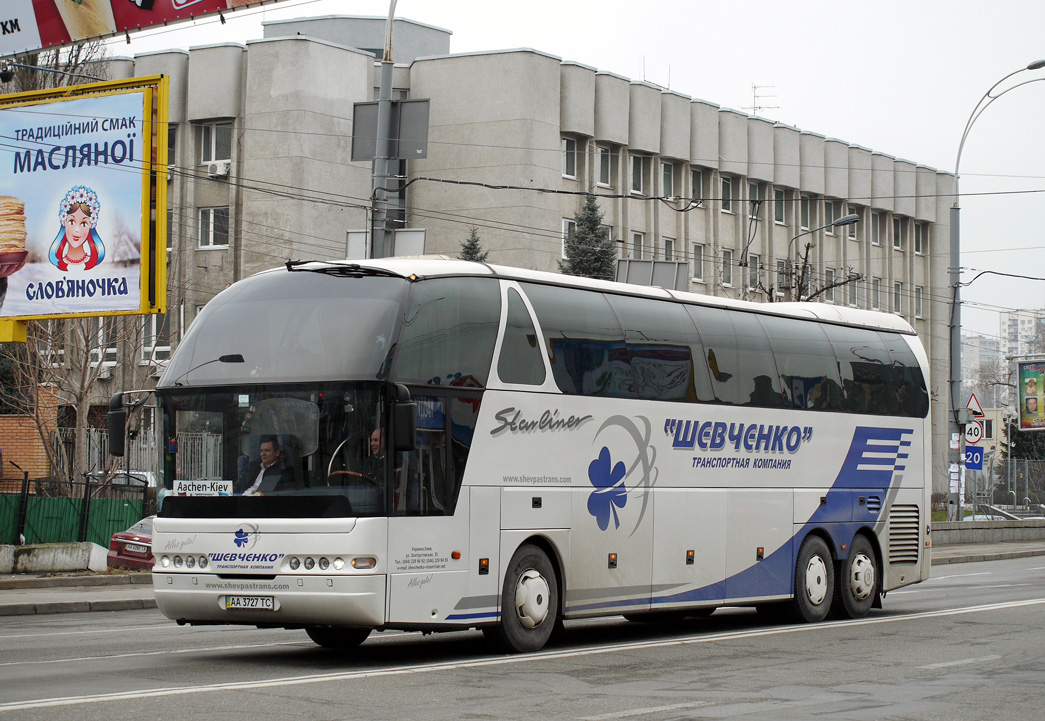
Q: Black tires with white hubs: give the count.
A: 3